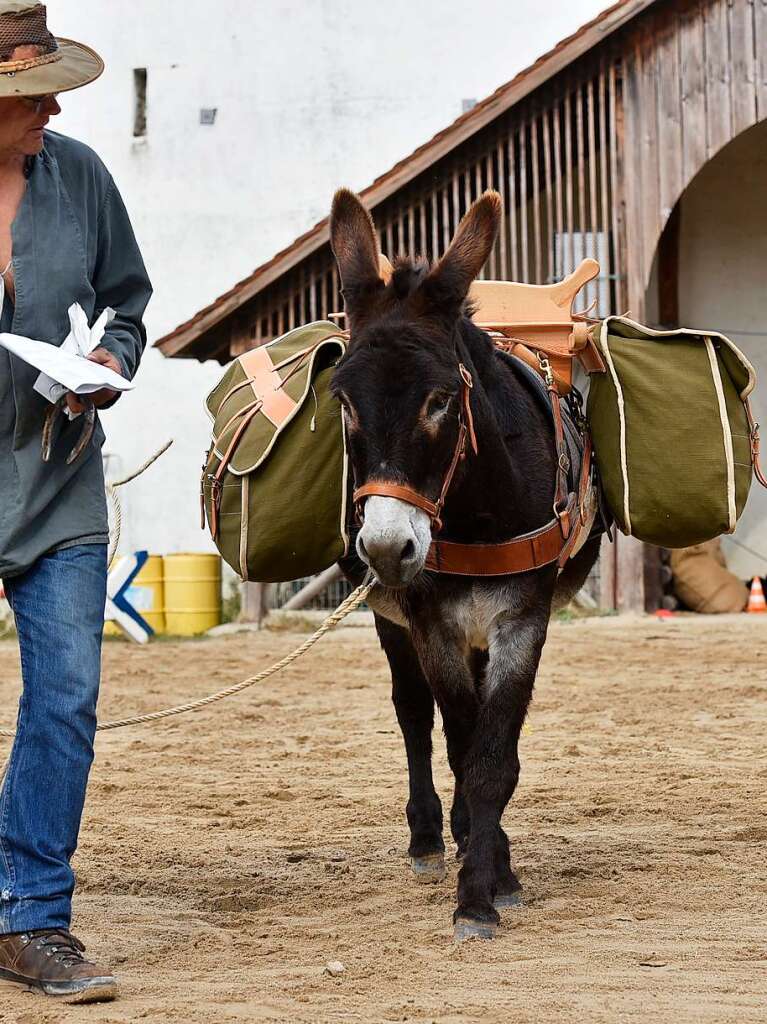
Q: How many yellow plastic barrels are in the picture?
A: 2